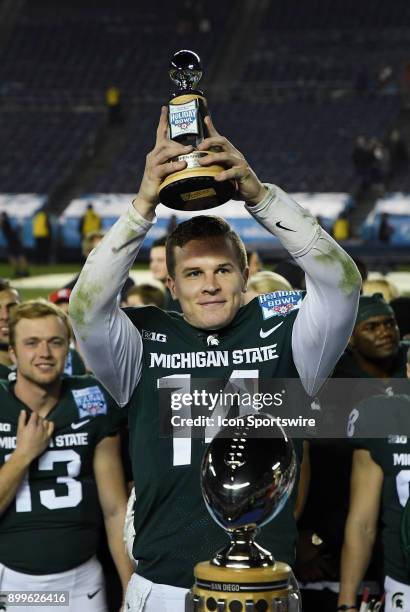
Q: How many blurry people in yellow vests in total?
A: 4